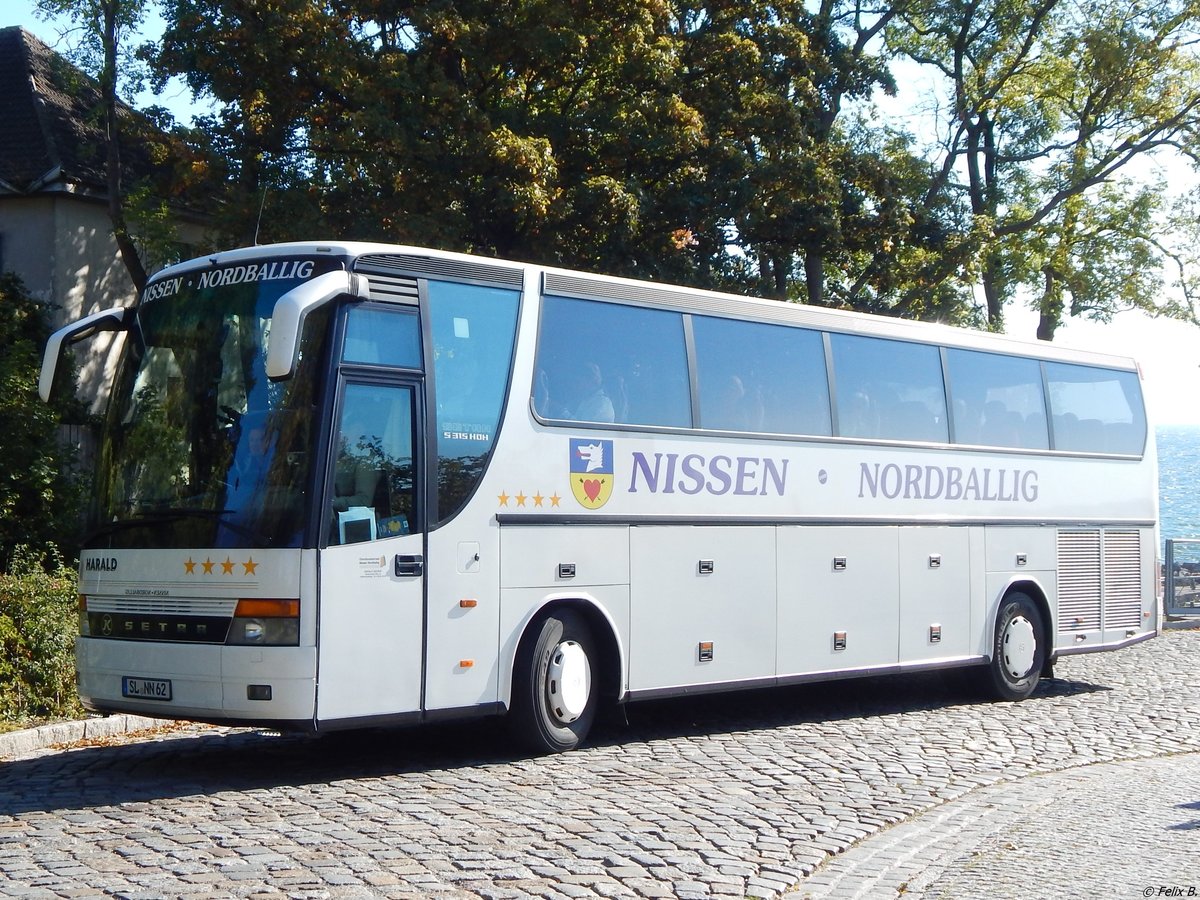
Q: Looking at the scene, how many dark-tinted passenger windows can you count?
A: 5